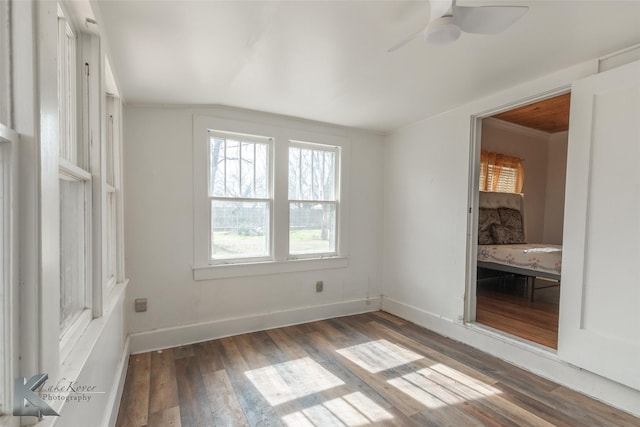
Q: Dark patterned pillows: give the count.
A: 3